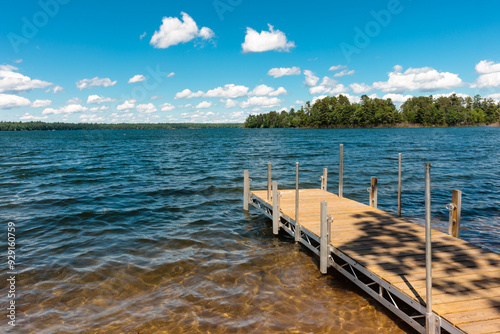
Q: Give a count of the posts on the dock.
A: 11